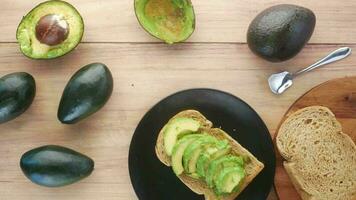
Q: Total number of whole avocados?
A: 4